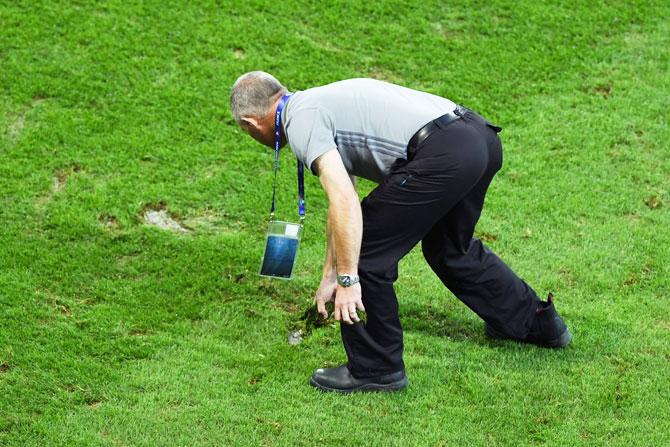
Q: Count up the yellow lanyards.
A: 0